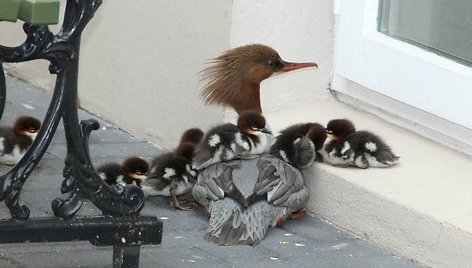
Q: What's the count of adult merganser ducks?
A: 1